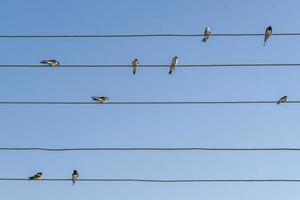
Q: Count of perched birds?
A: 9